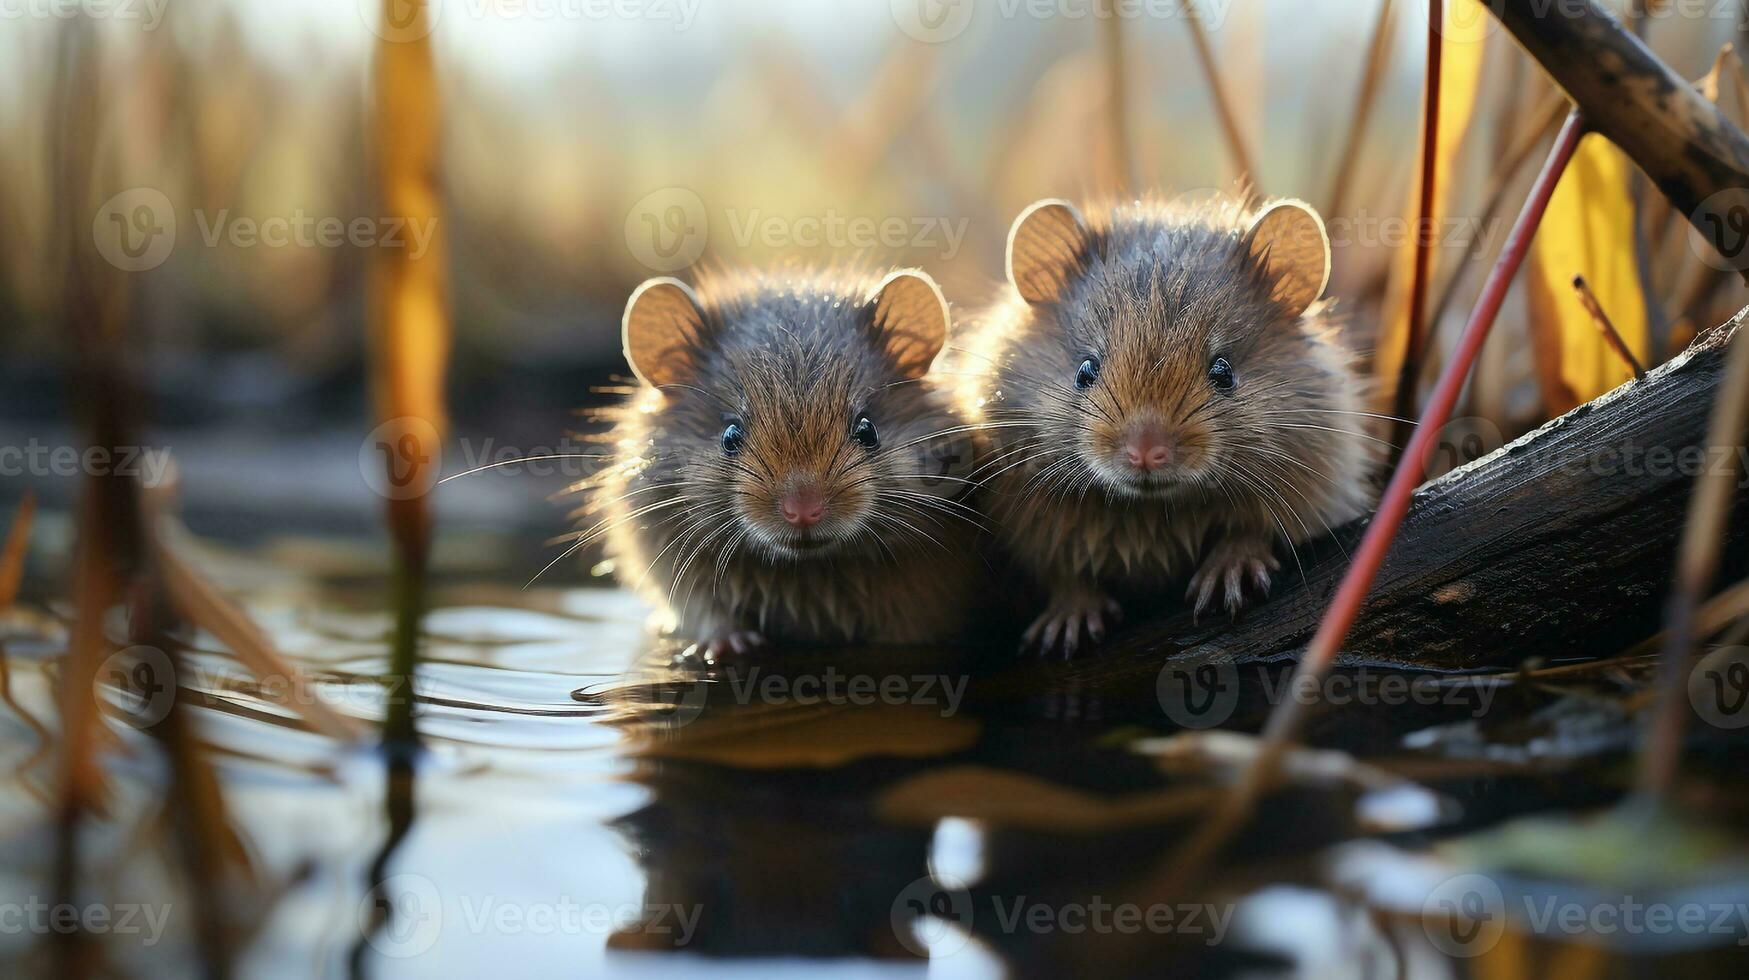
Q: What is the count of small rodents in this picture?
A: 2